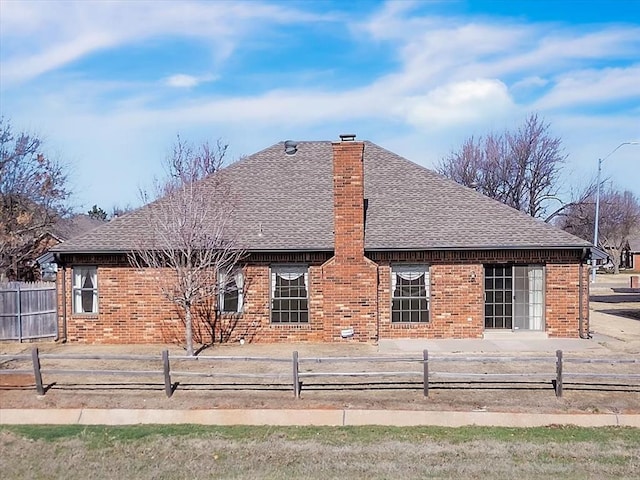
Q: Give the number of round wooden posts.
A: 5